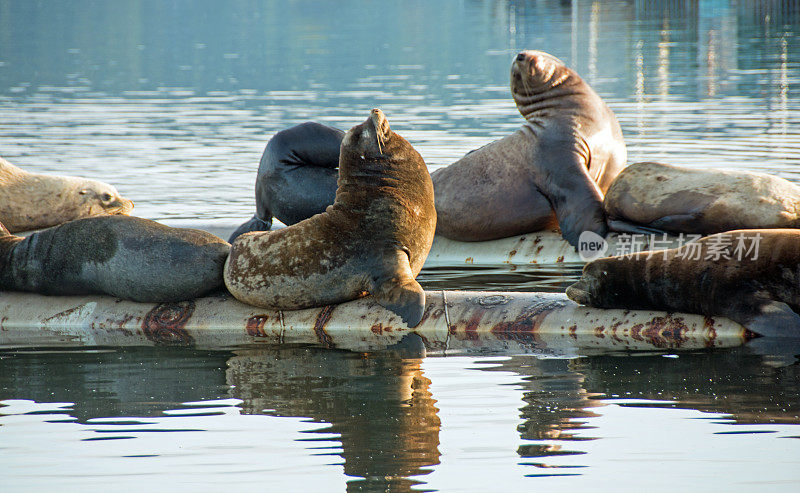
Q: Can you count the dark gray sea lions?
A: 2